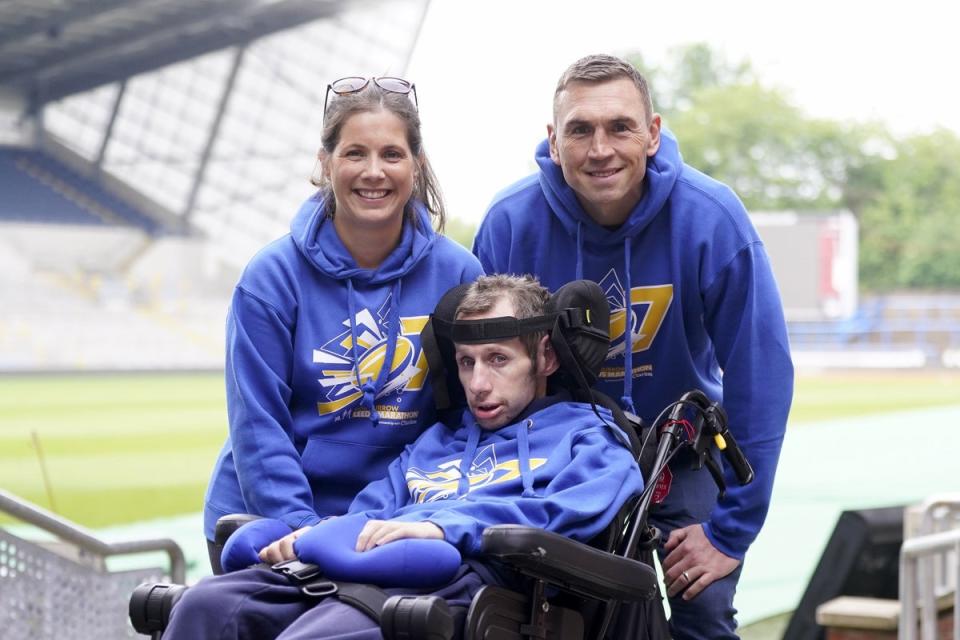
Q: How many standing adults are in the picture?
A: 2